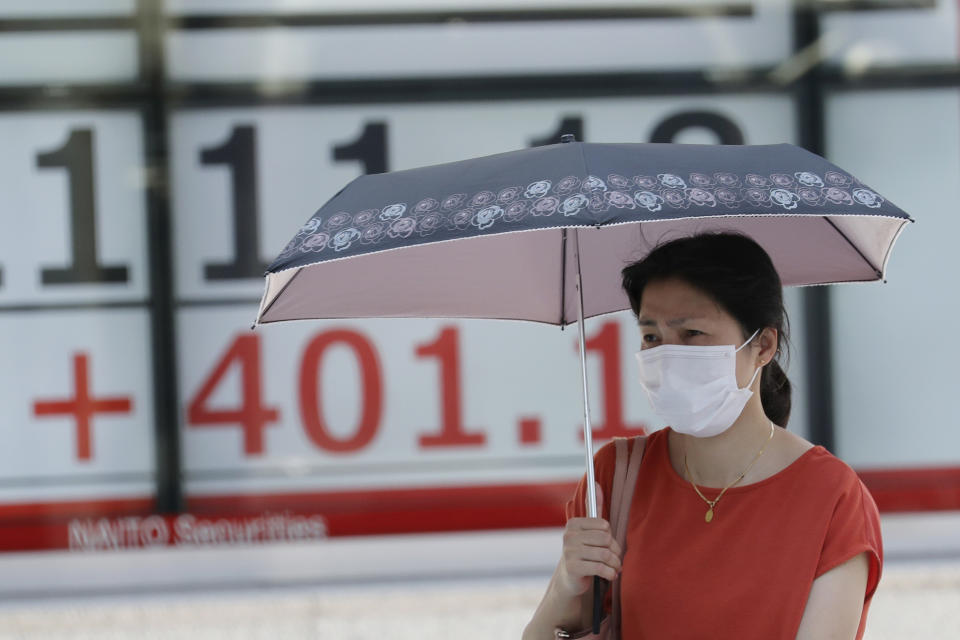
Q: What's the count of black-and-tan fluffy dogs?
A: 0